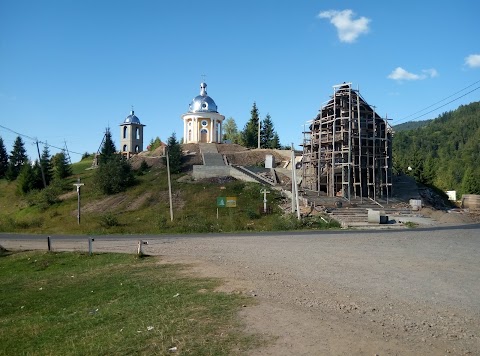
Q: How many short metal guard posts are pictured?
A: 3